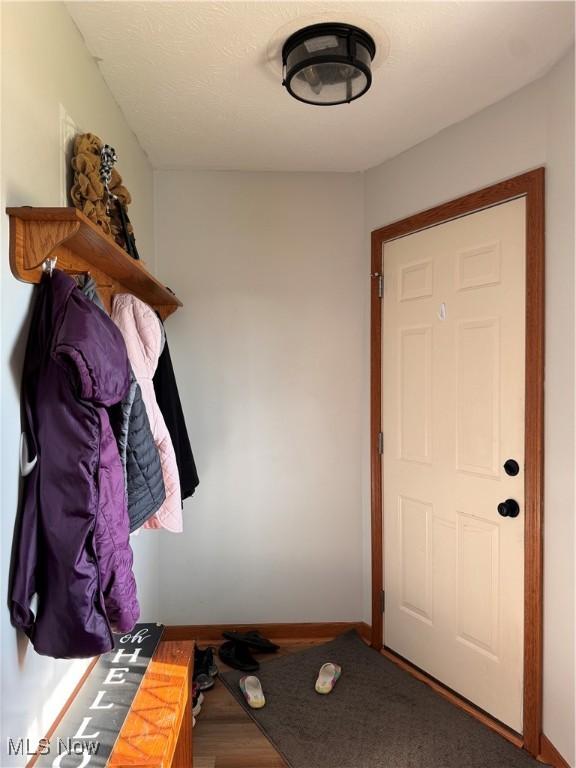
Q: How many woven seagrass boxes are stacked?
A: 0